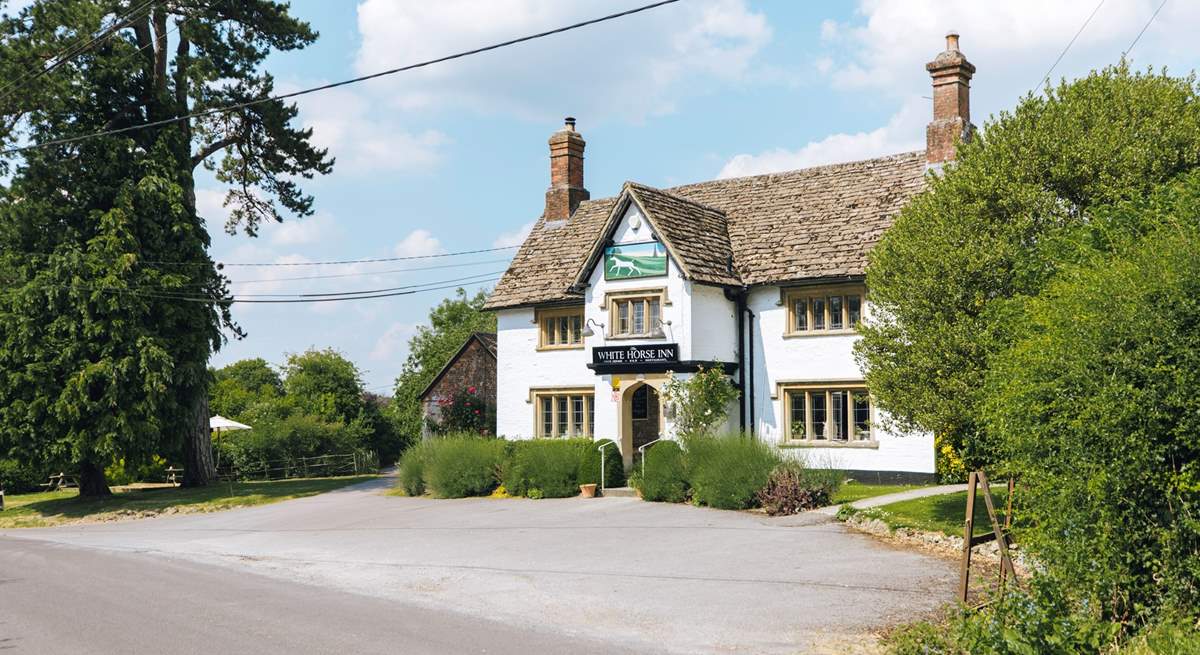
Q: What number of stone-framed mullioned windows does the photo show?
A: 5